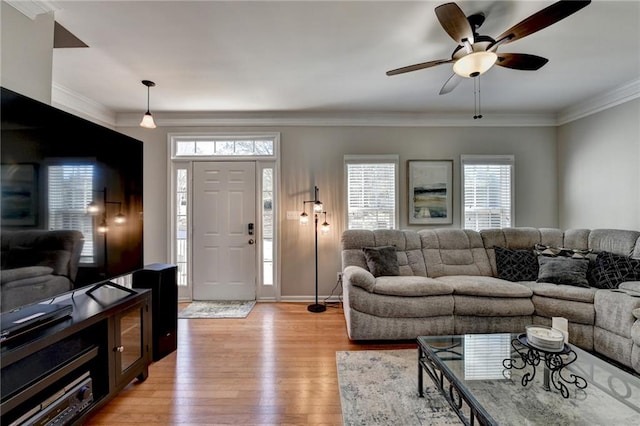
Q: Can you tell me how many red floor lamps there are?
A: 0